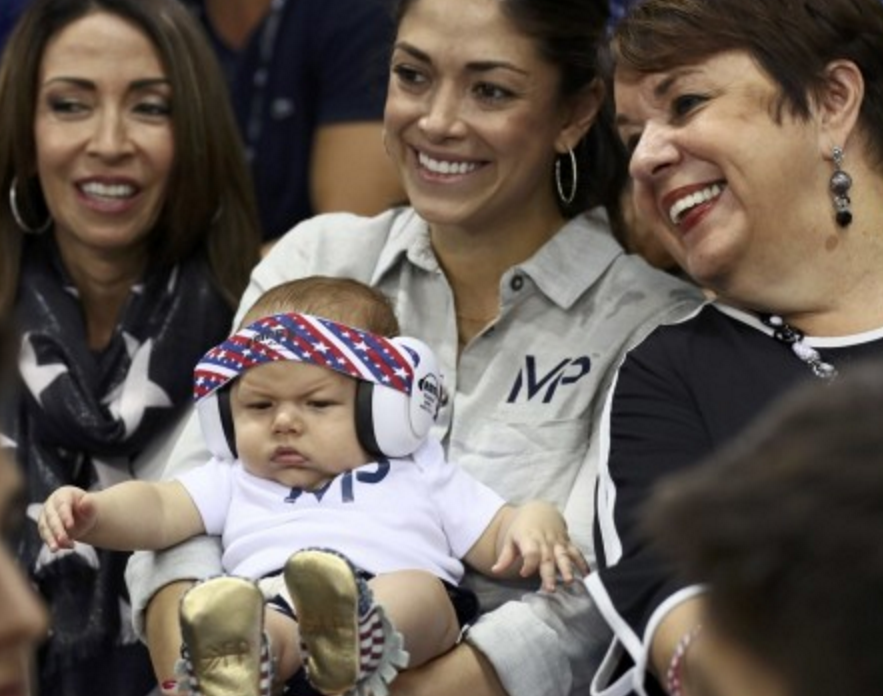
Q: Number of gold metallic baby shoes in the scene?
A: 2